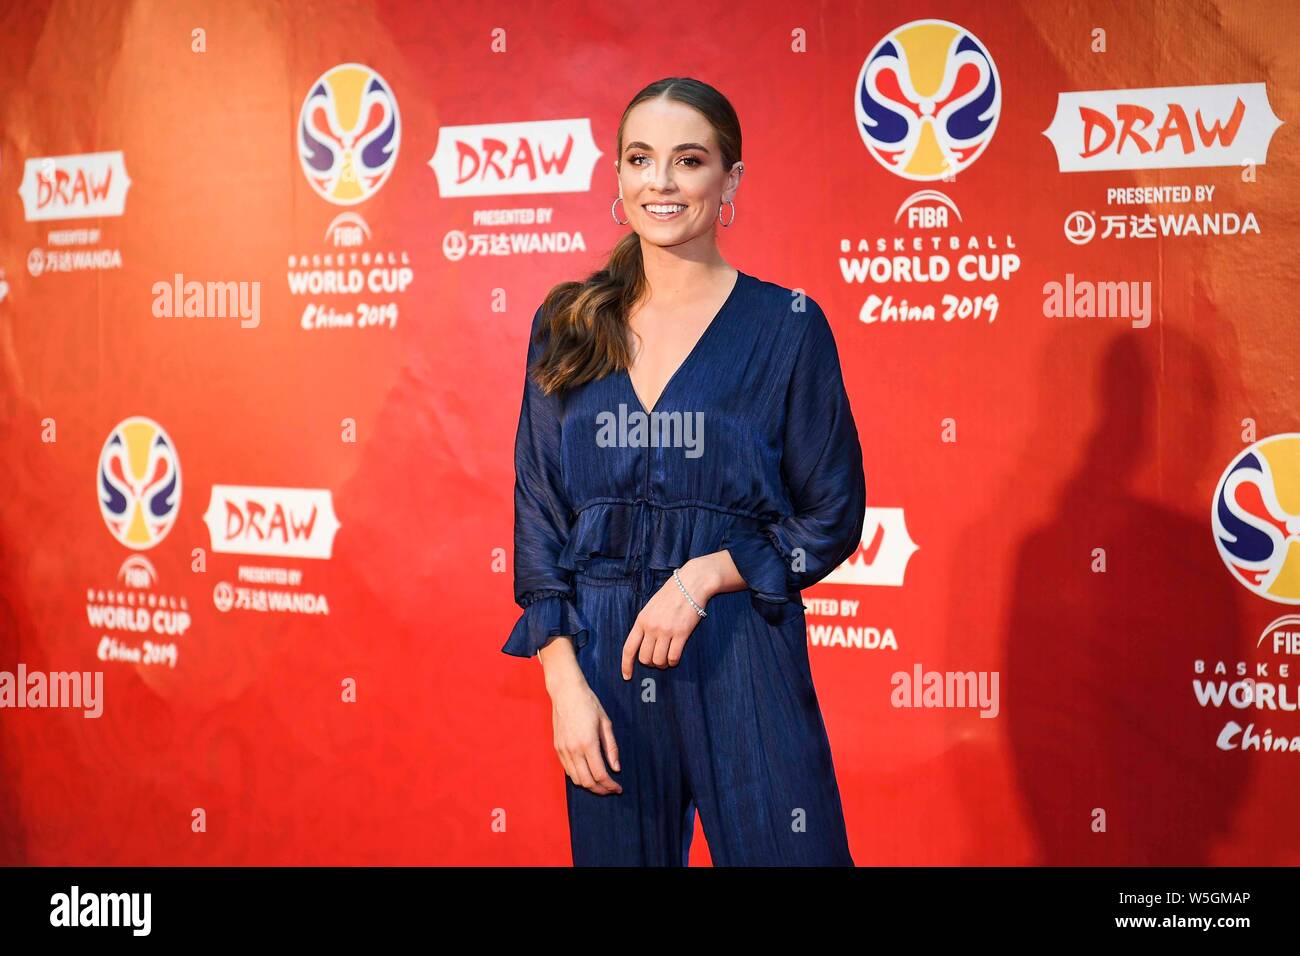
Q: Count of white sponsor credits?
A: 5